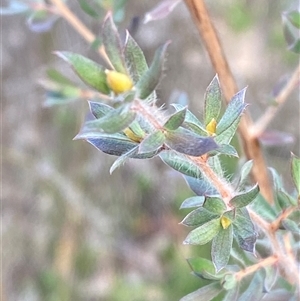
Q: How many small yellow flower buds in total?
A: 4